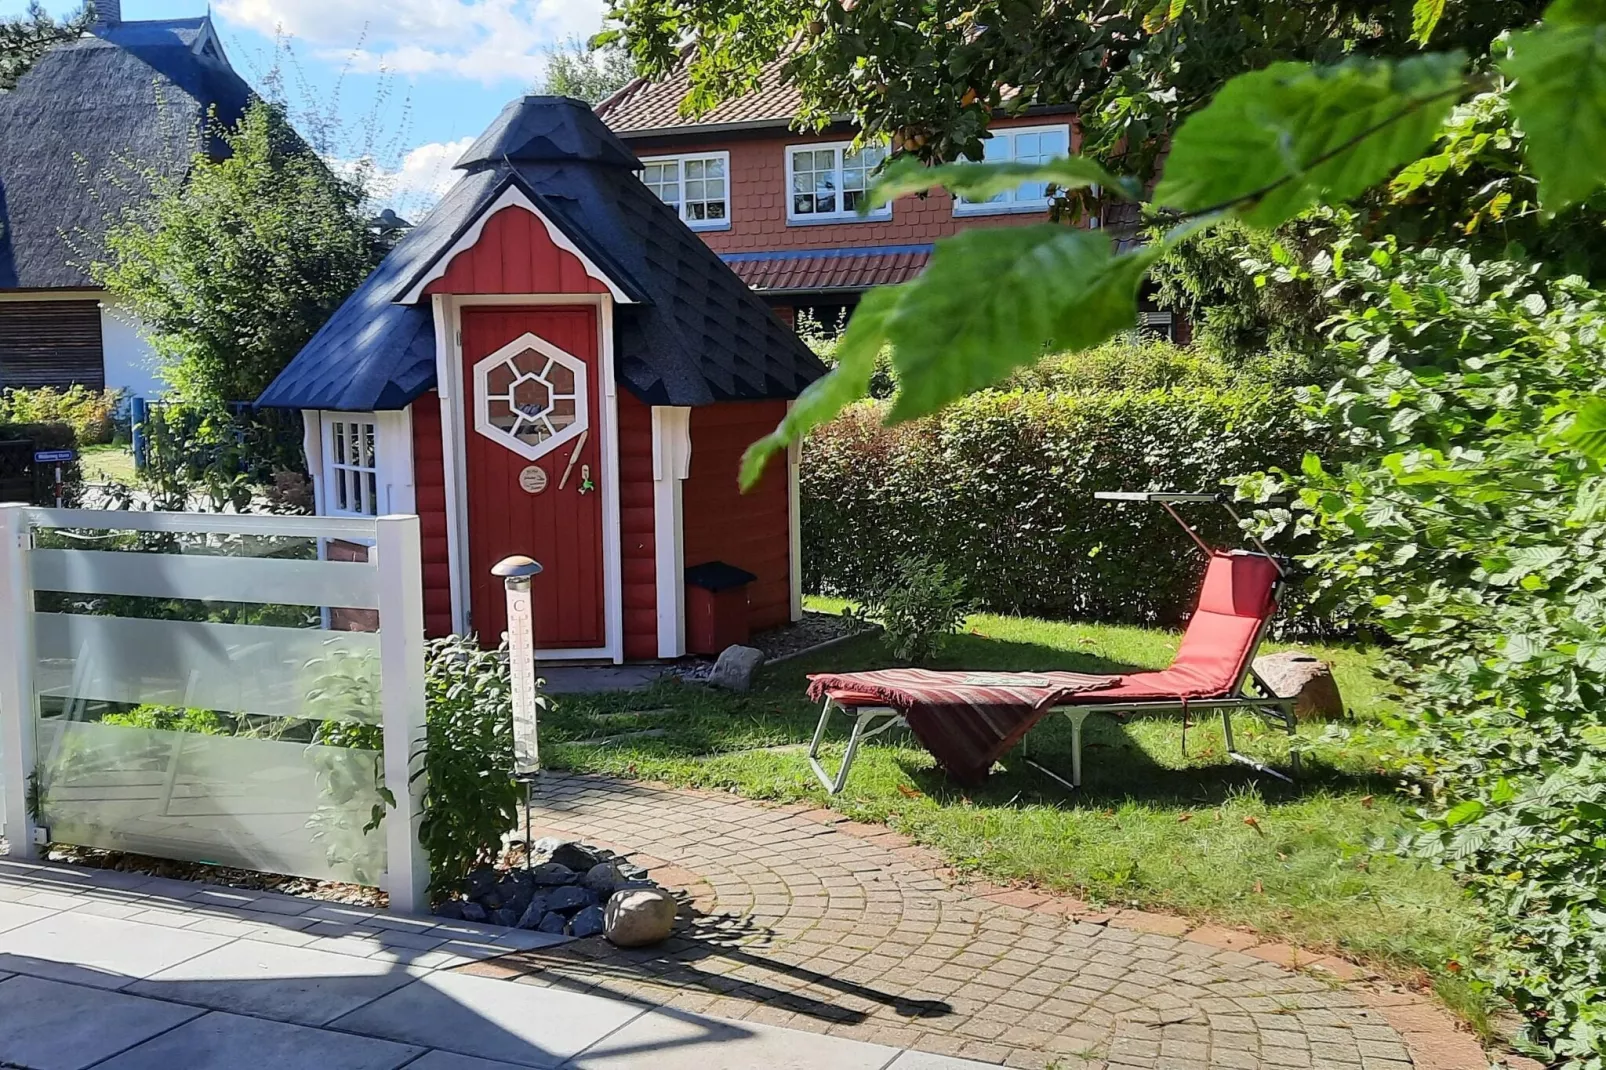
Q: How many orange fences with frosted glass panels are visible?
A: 0